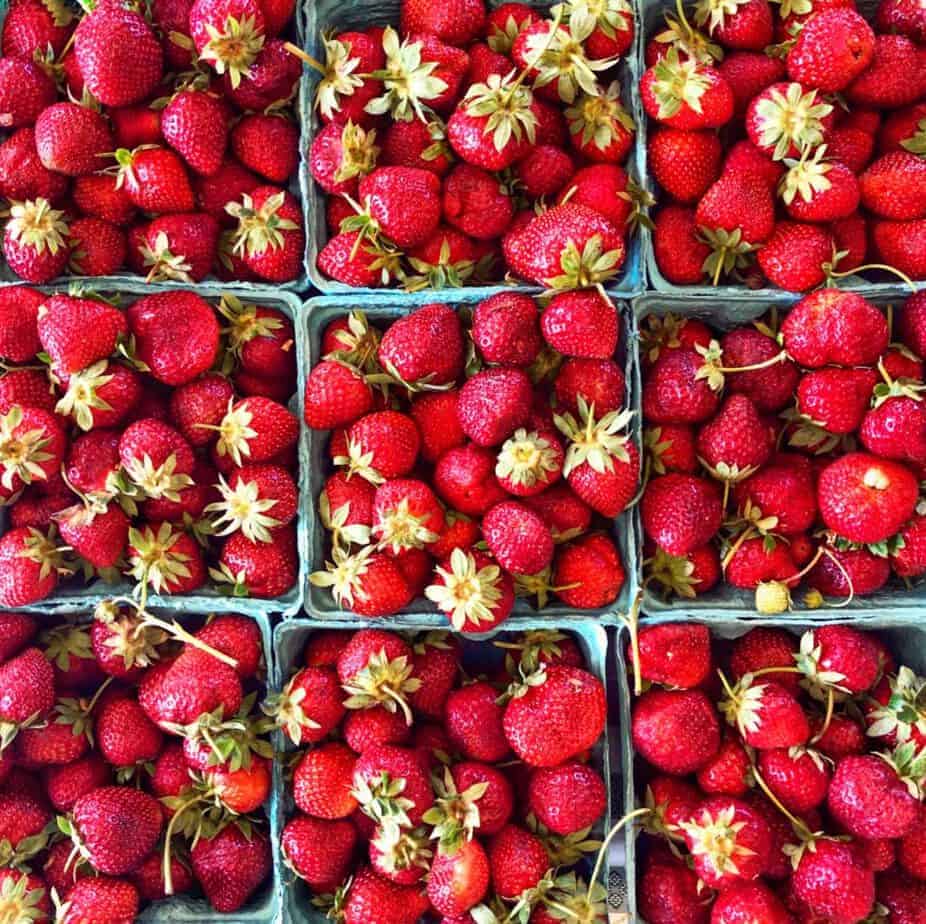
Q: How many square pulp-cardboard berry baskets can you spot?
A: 9